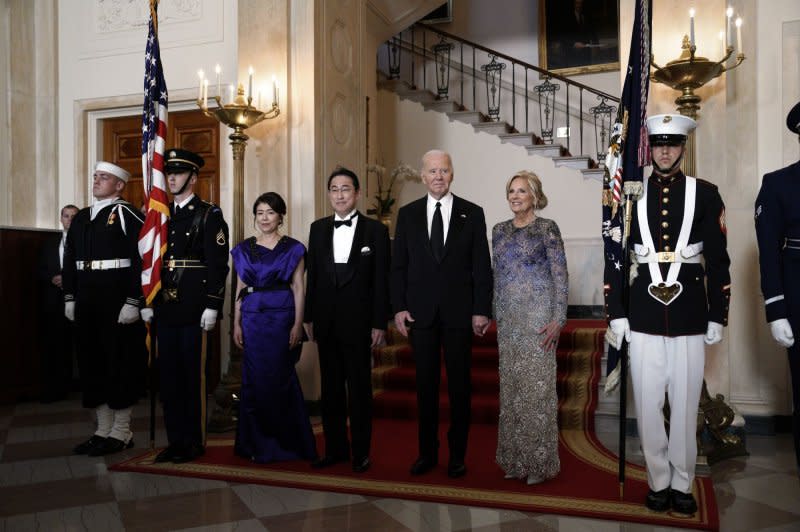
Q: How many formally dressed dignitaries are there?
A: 4